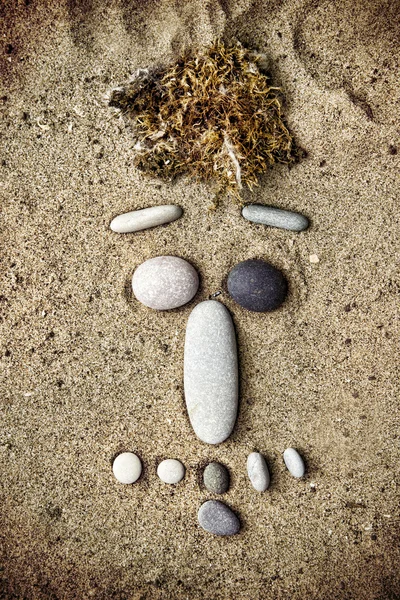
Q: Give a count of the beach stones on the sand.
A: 11